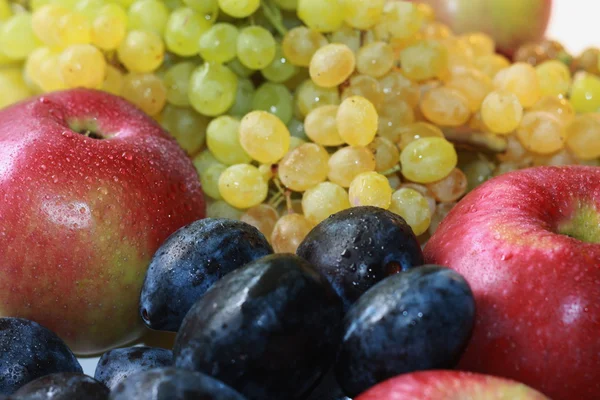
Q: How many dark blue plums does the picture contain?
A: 8